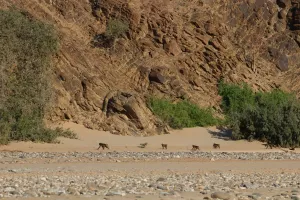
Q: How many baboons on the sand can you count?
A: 4